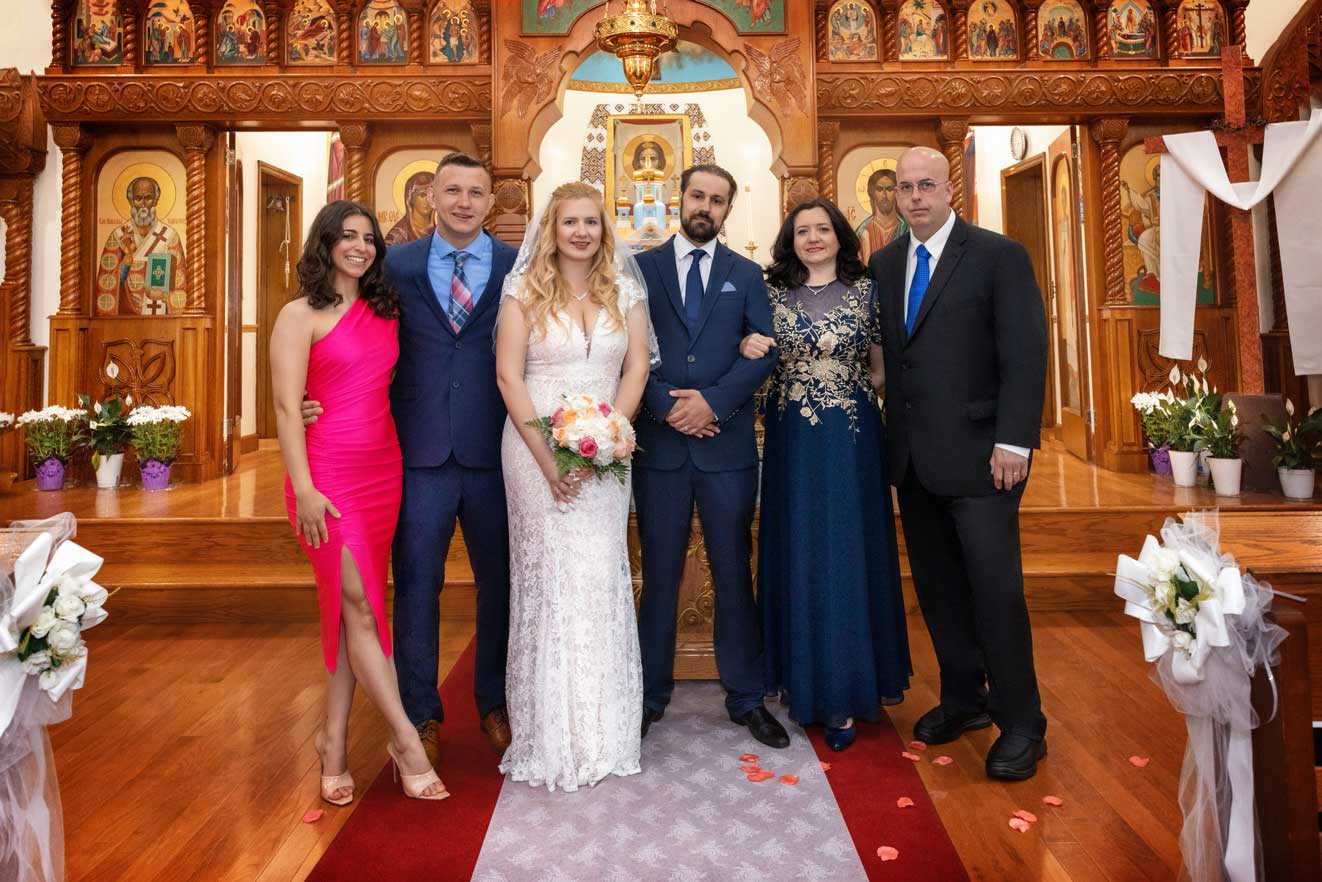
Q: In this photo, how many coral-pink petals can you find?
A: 15